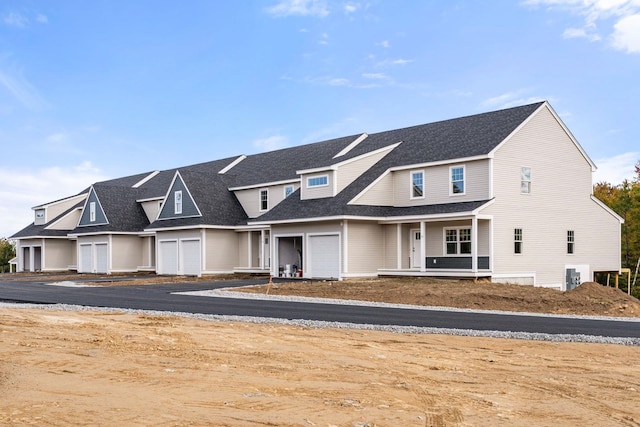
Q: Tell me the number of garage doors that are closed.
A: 5